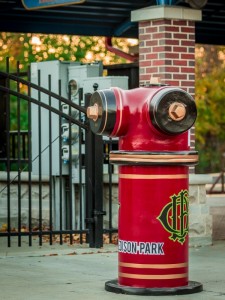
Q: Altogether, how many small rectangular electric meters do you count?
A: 3